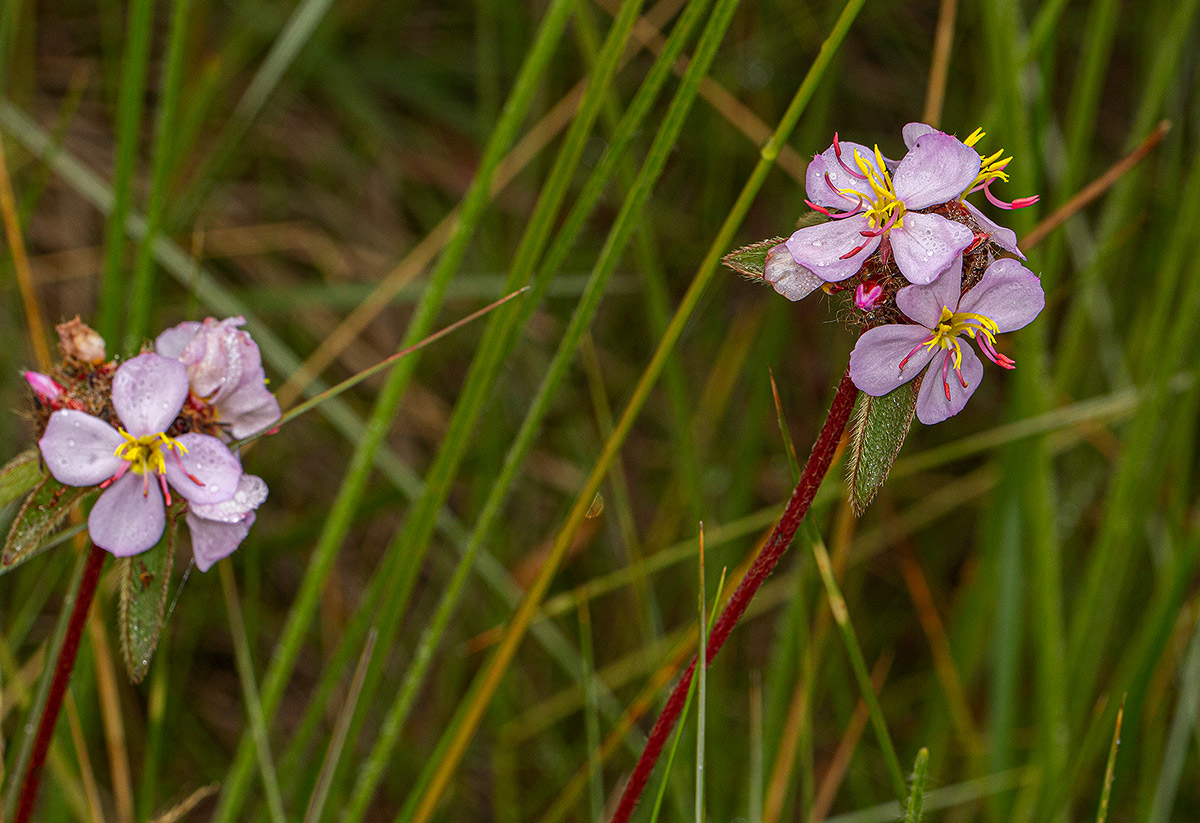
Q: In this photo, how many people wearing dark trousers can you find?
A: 0